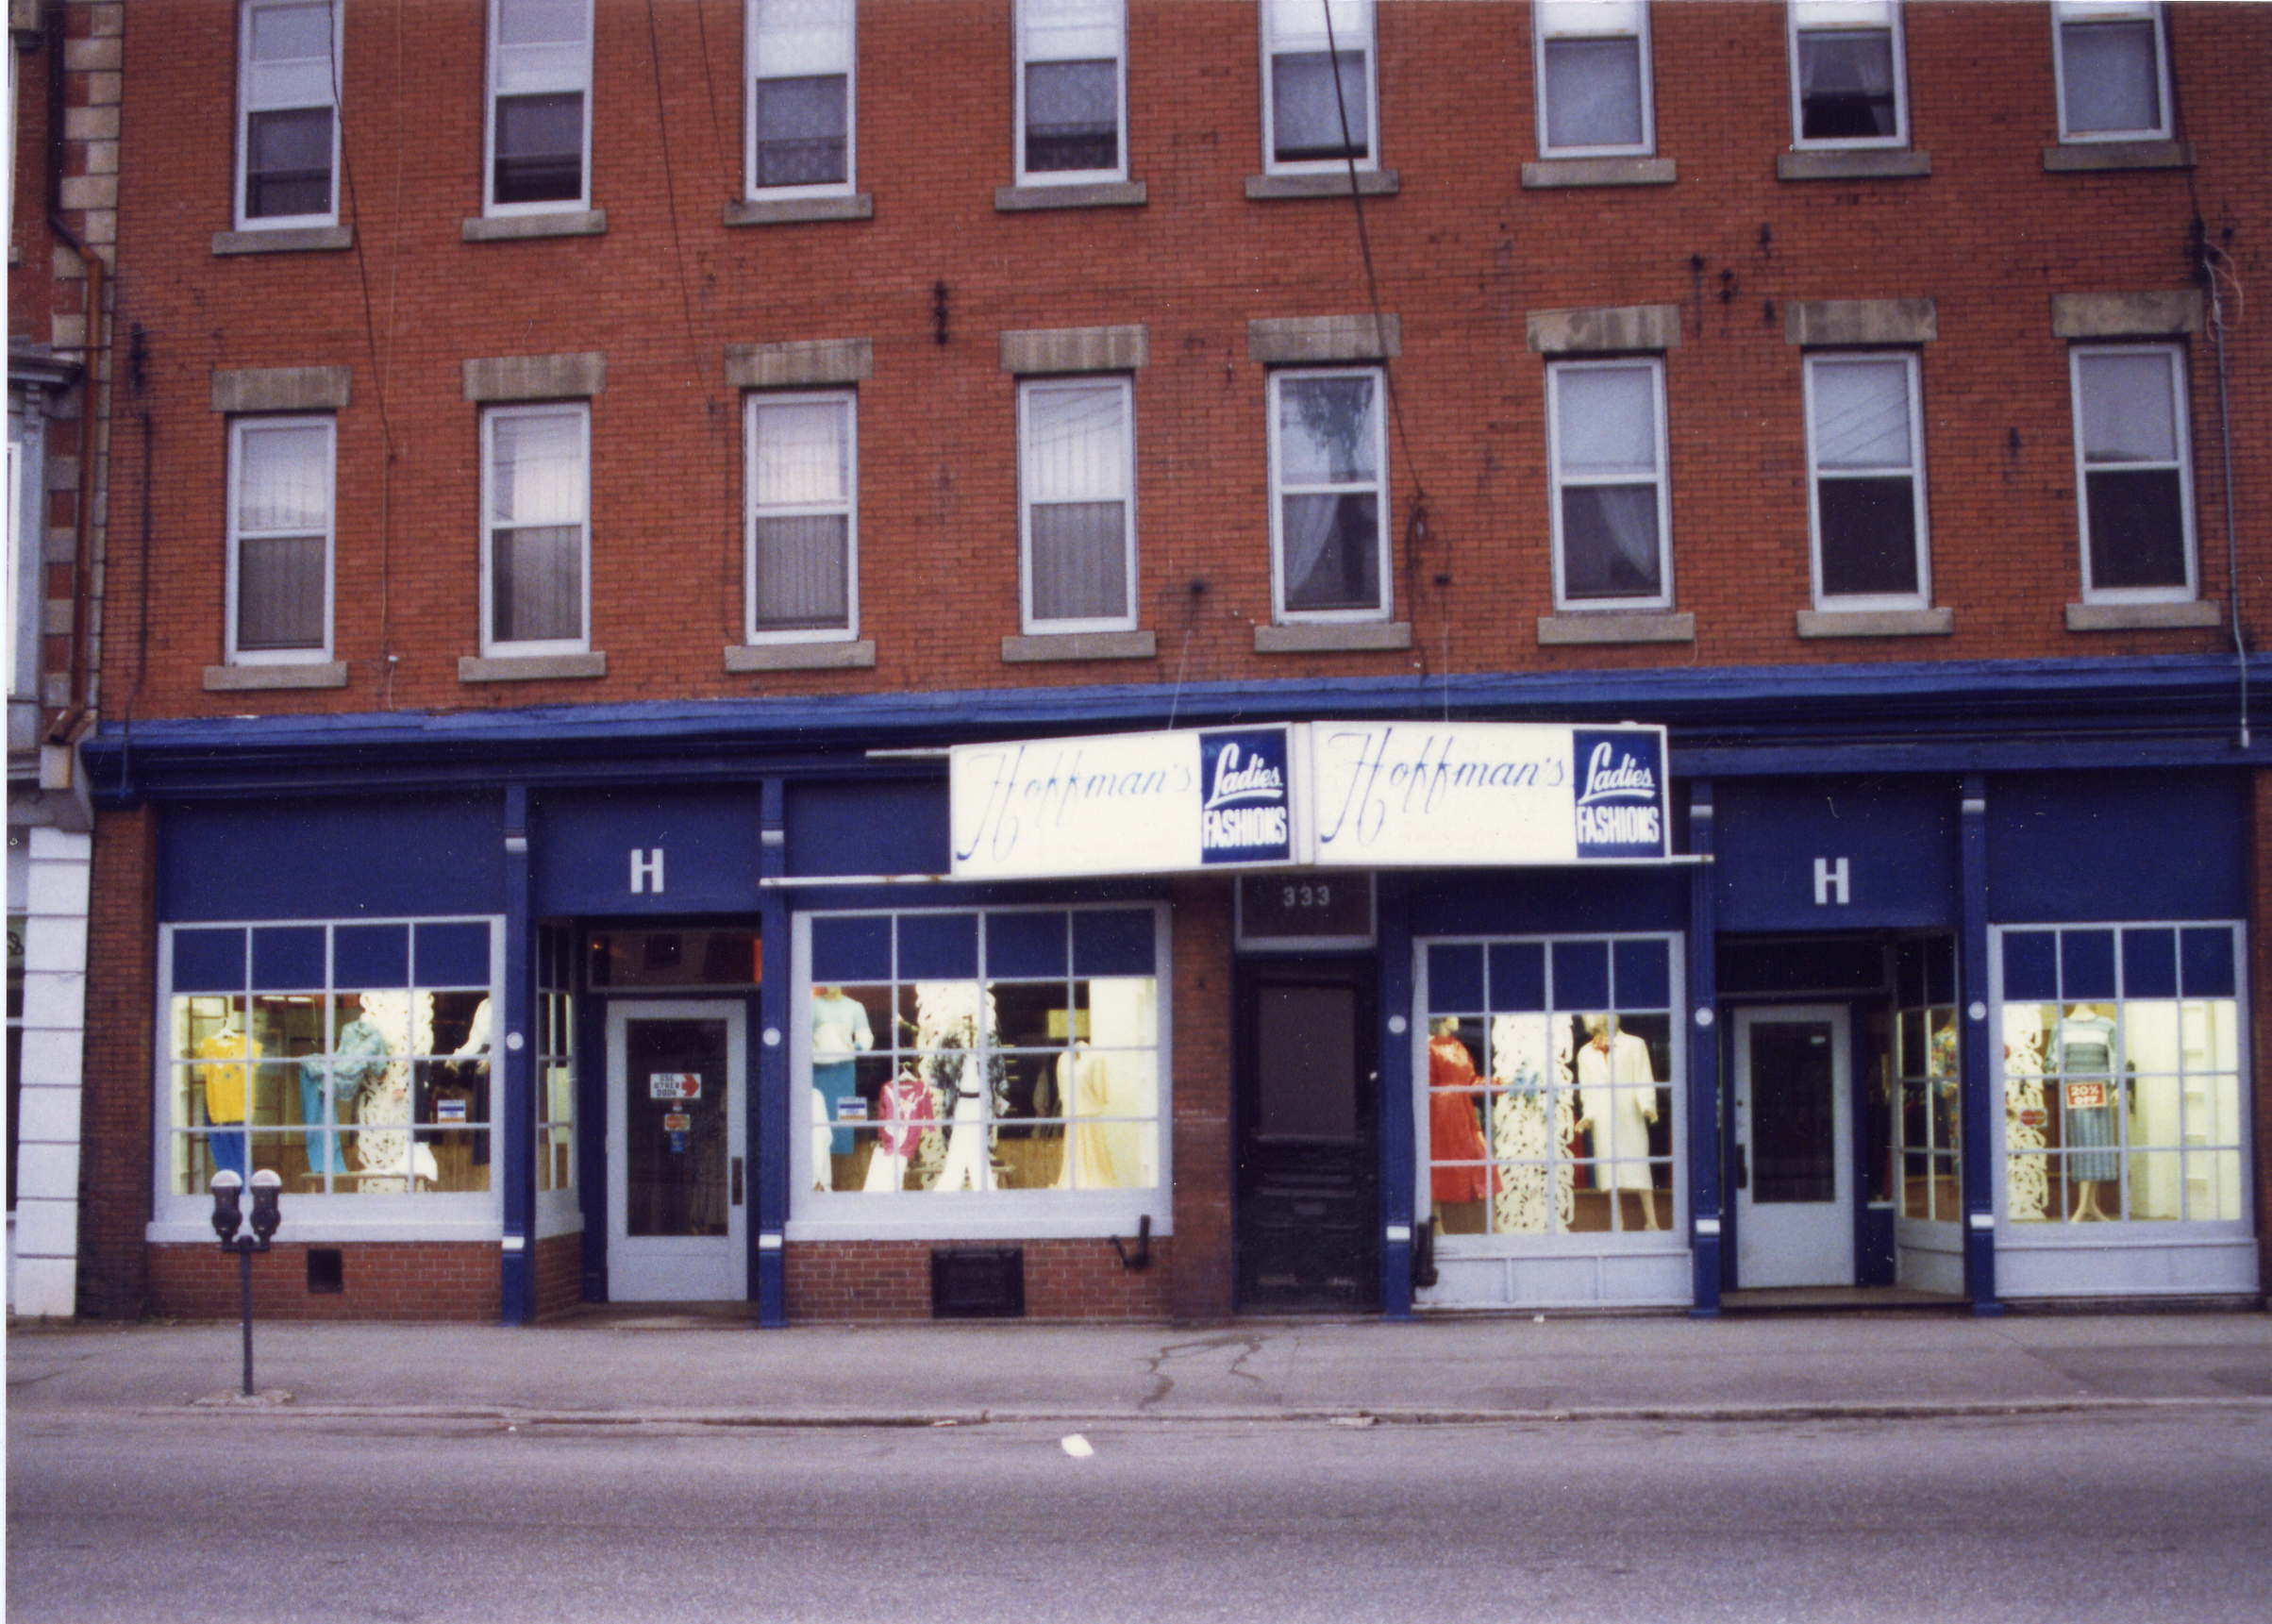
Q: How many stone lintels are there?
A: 8